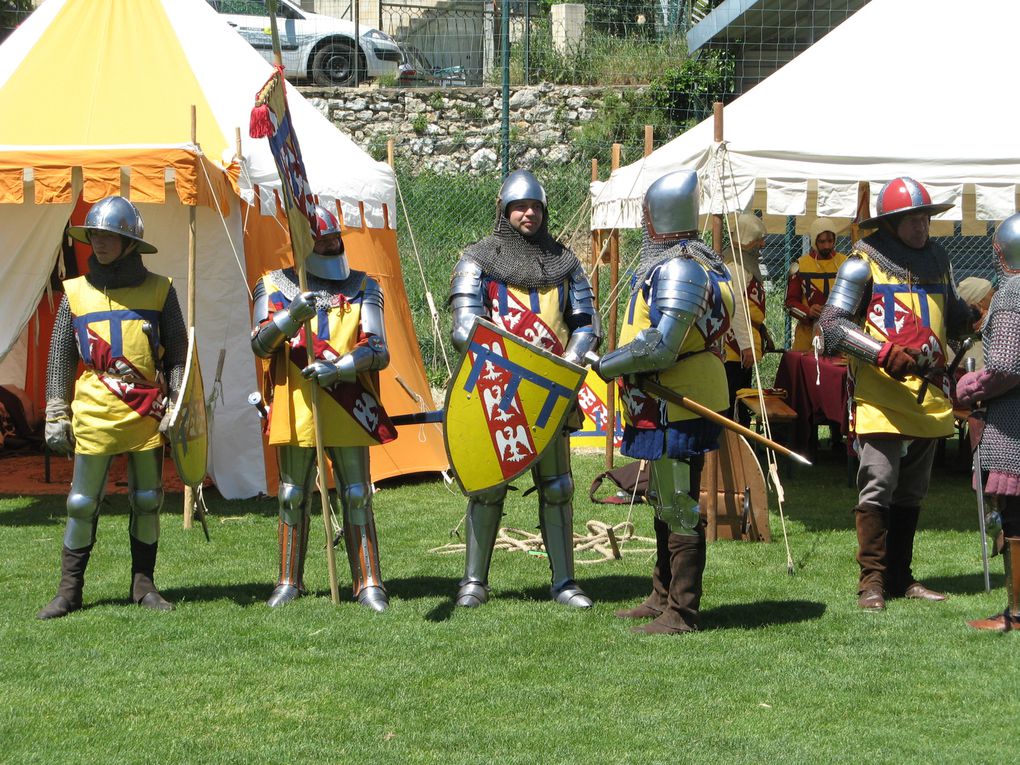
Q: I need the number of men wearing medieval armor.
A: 6